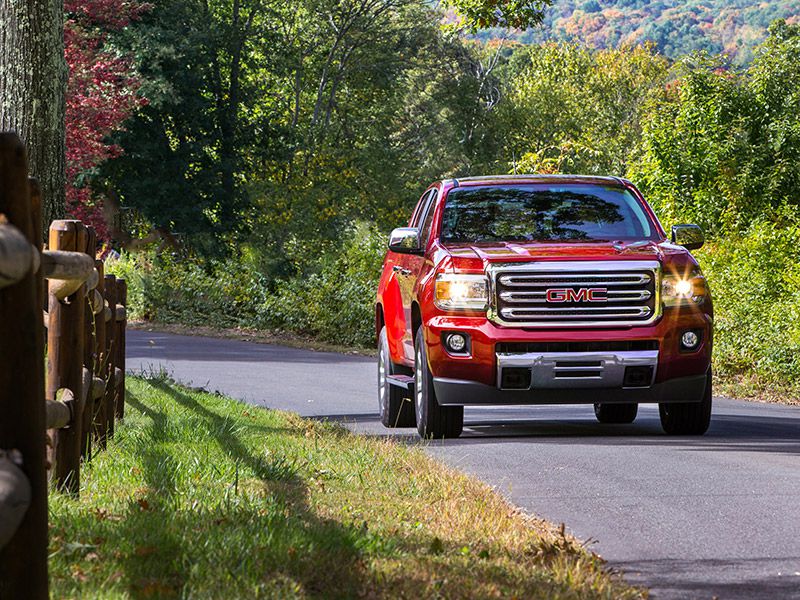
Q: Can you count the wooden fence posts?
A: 7